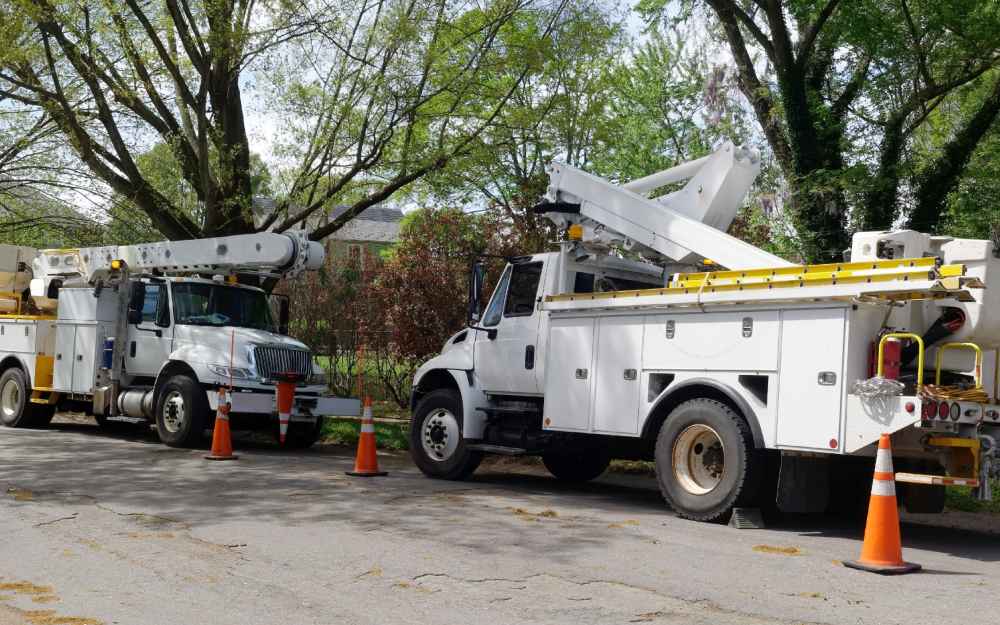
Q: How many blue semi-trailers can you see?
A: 0